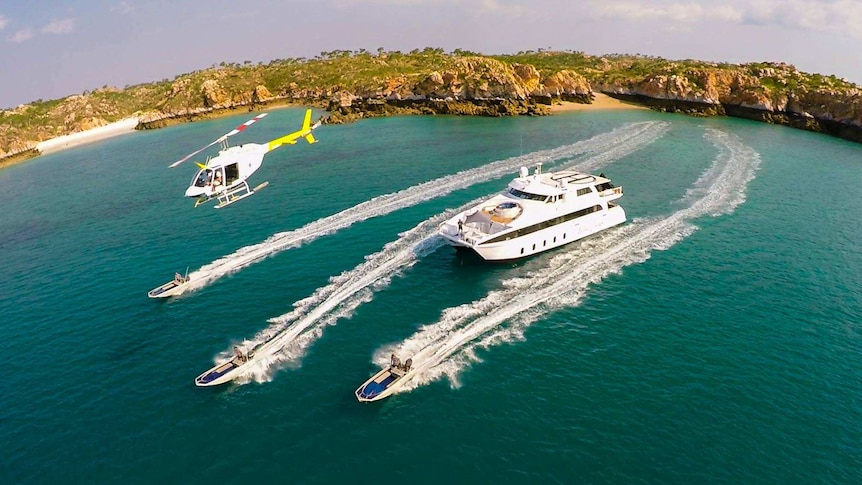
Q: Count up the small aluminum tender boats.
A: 3